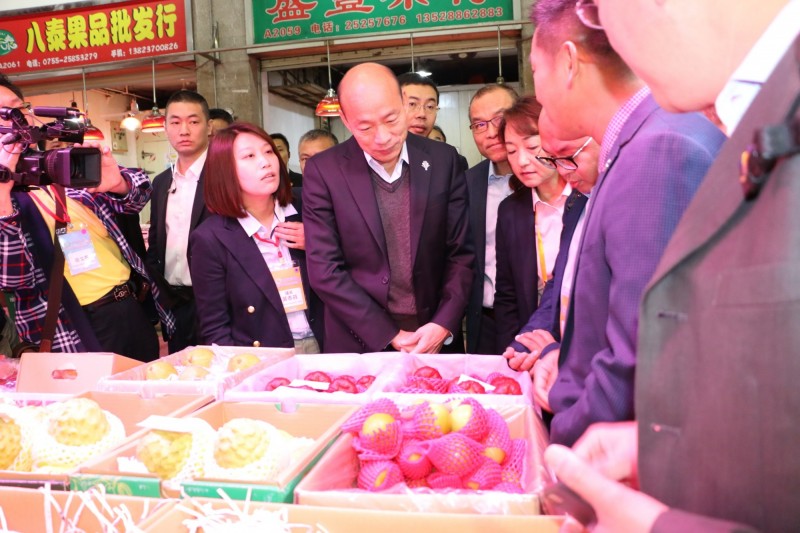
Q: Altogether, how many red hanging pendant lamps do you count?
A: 3